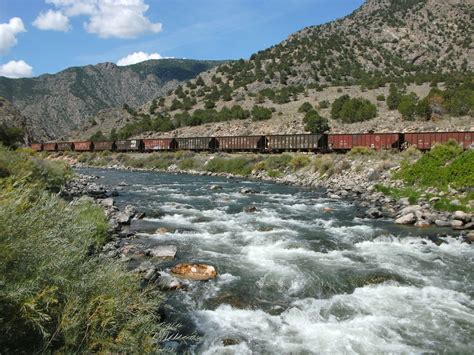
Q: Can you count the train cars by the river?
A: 12